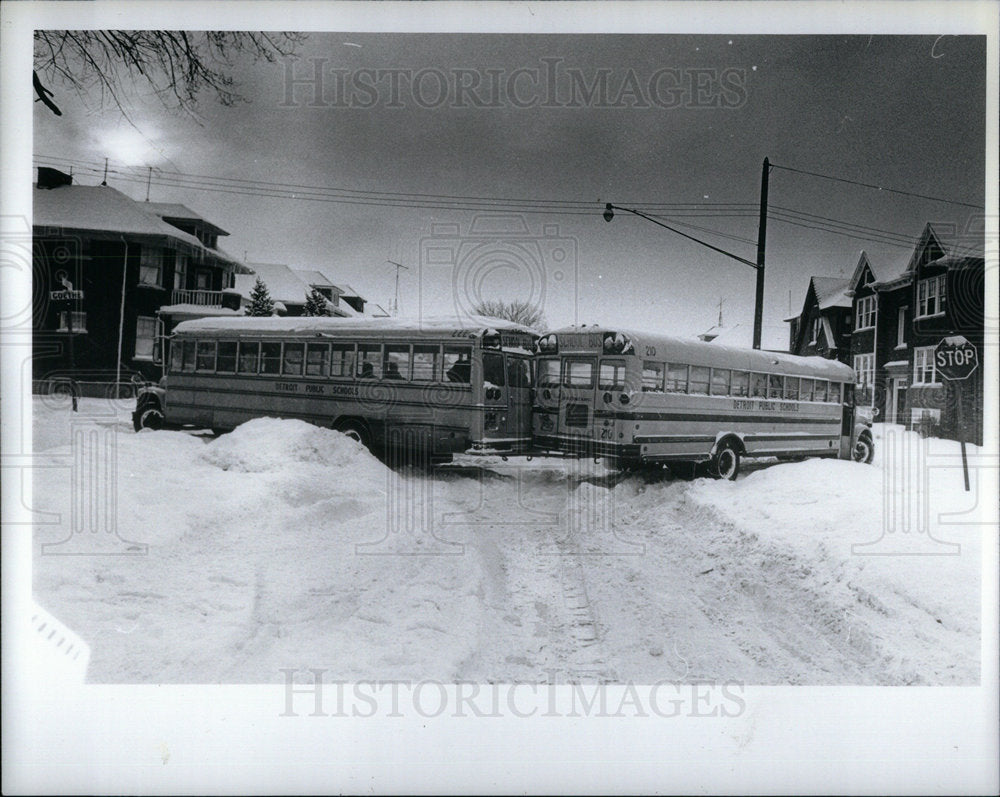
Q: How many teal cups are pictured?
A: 0